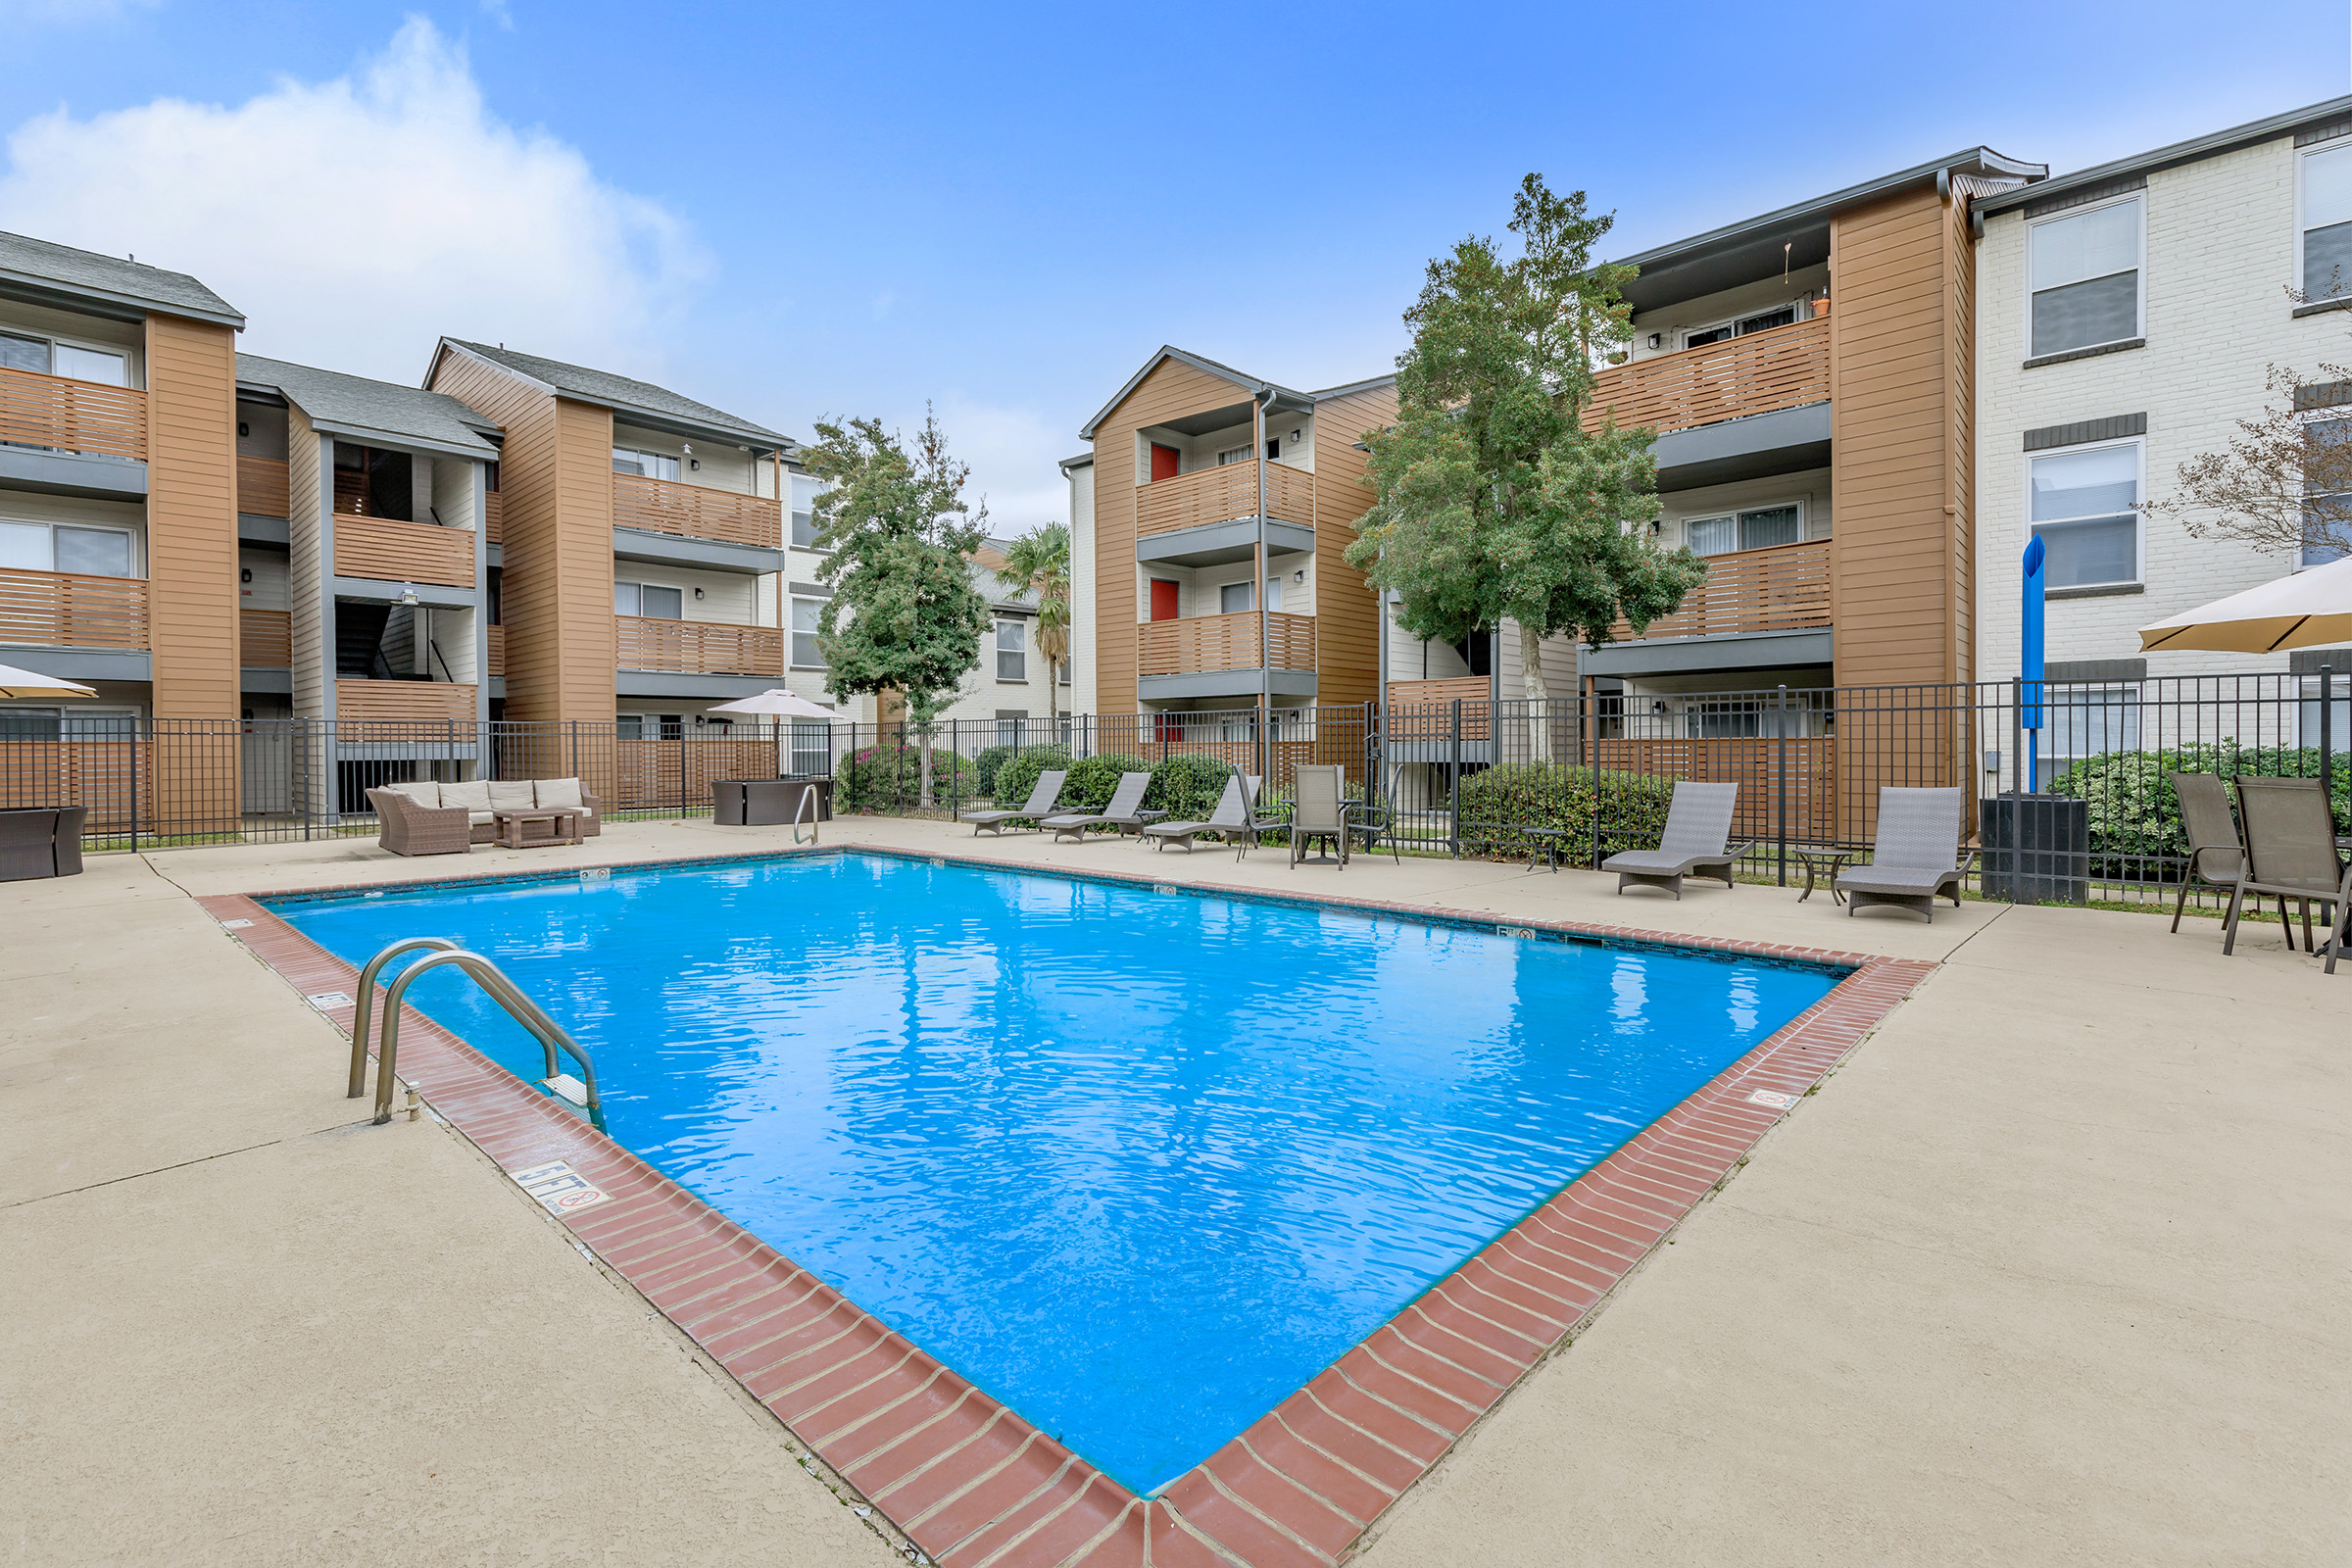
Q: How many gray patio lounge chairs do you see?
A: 5